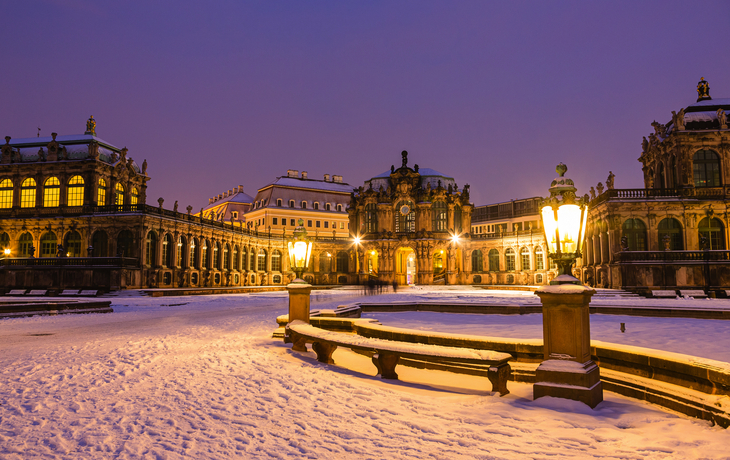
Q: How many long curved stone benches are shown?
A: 1